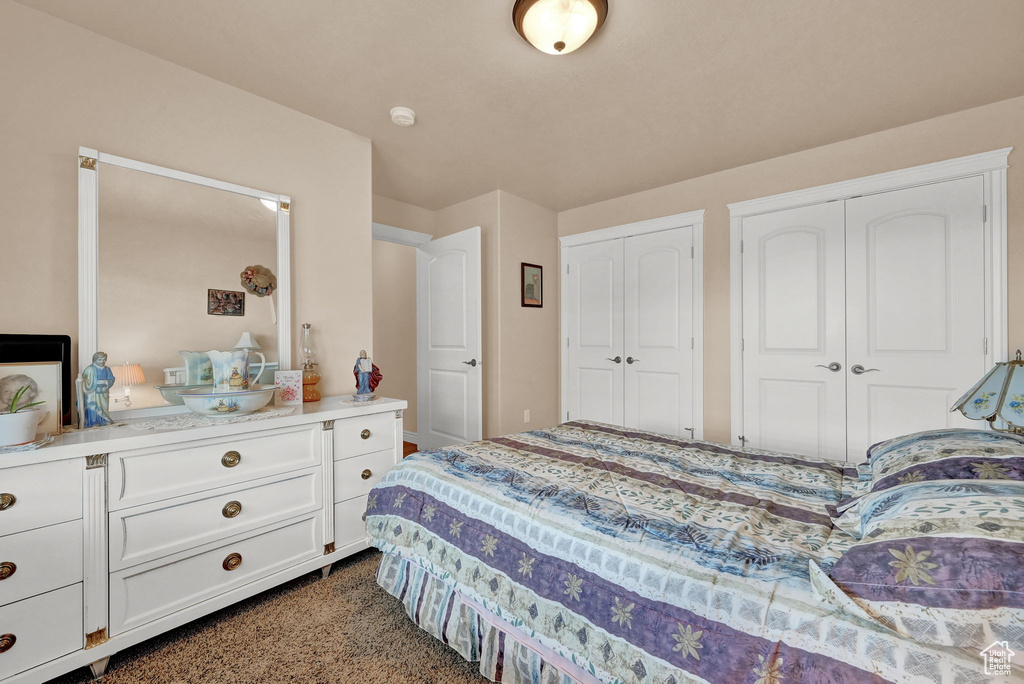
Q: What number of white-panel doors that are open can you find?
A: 1